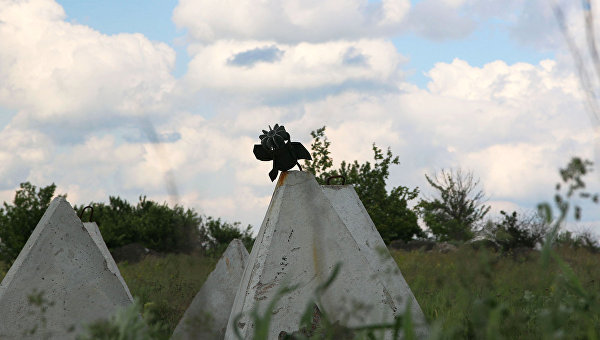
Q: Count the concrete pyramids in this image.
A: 5